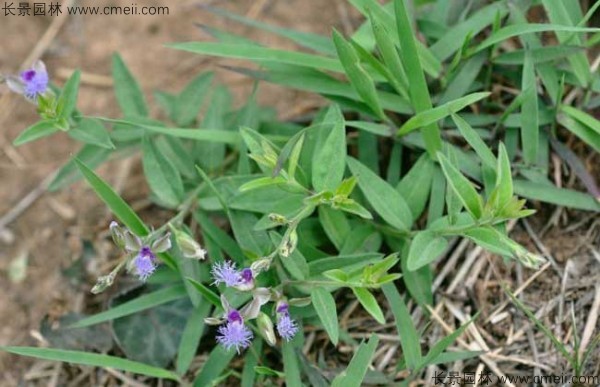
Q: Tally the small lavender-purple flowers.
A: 5